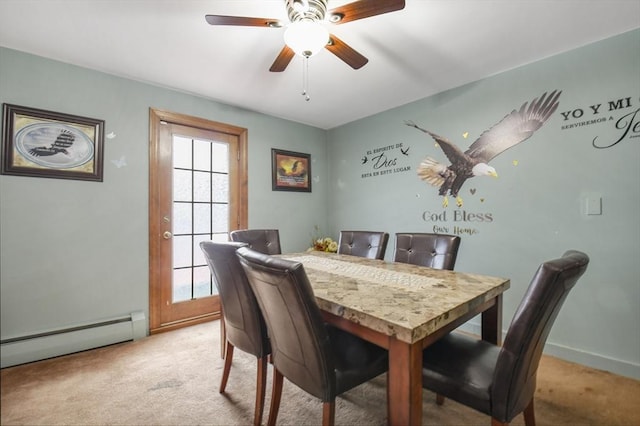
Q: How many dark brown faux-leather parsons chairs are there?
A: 6